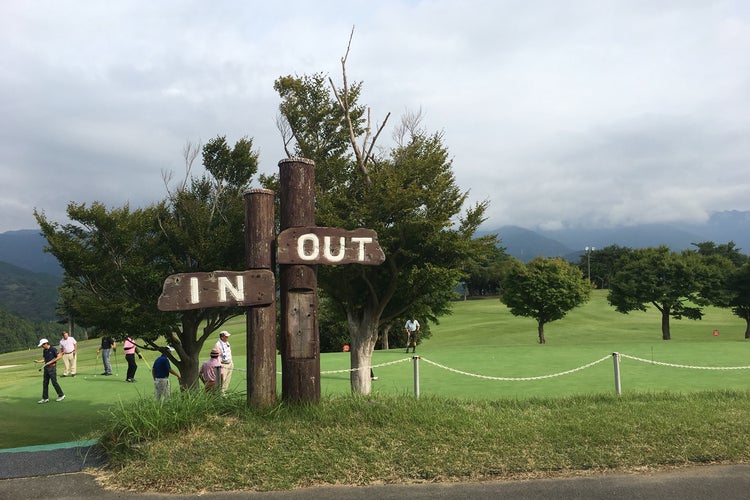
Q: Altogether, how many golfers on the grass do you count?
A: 8